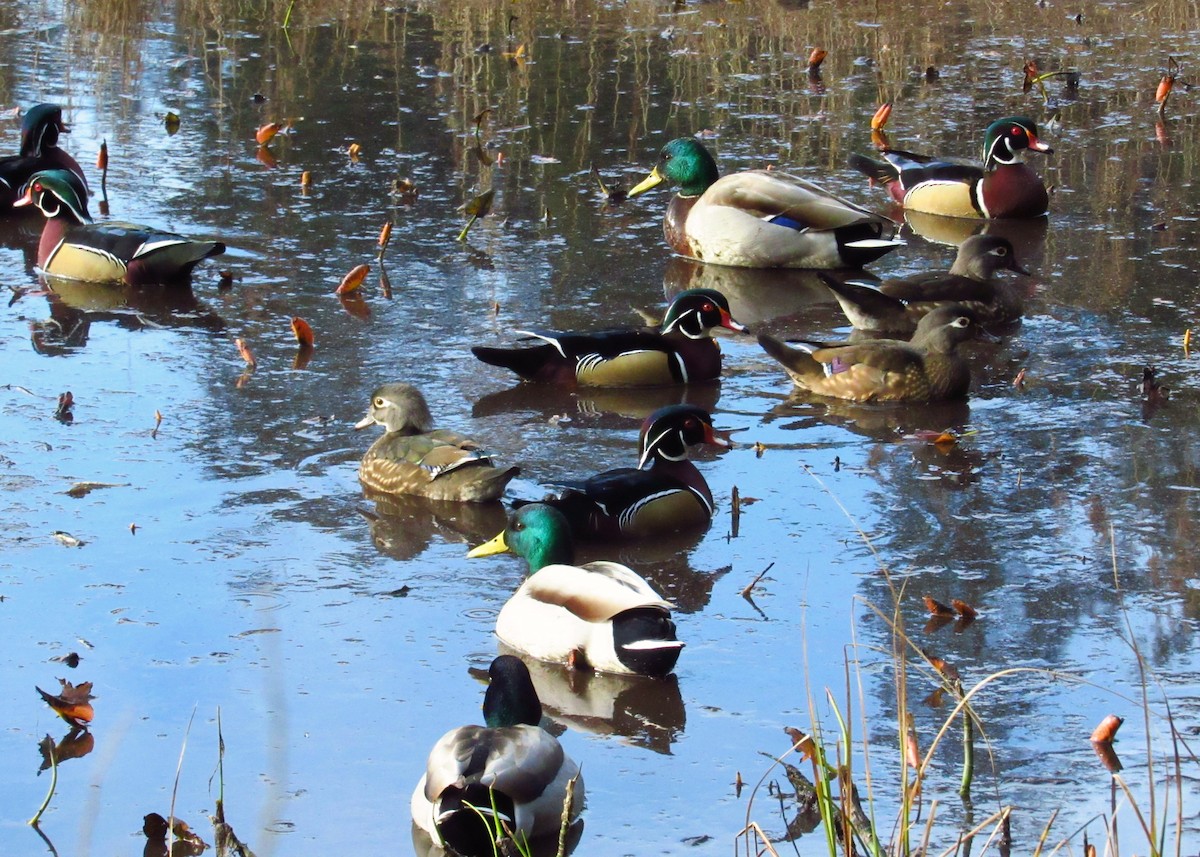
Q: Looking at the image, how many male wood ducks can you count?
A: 5